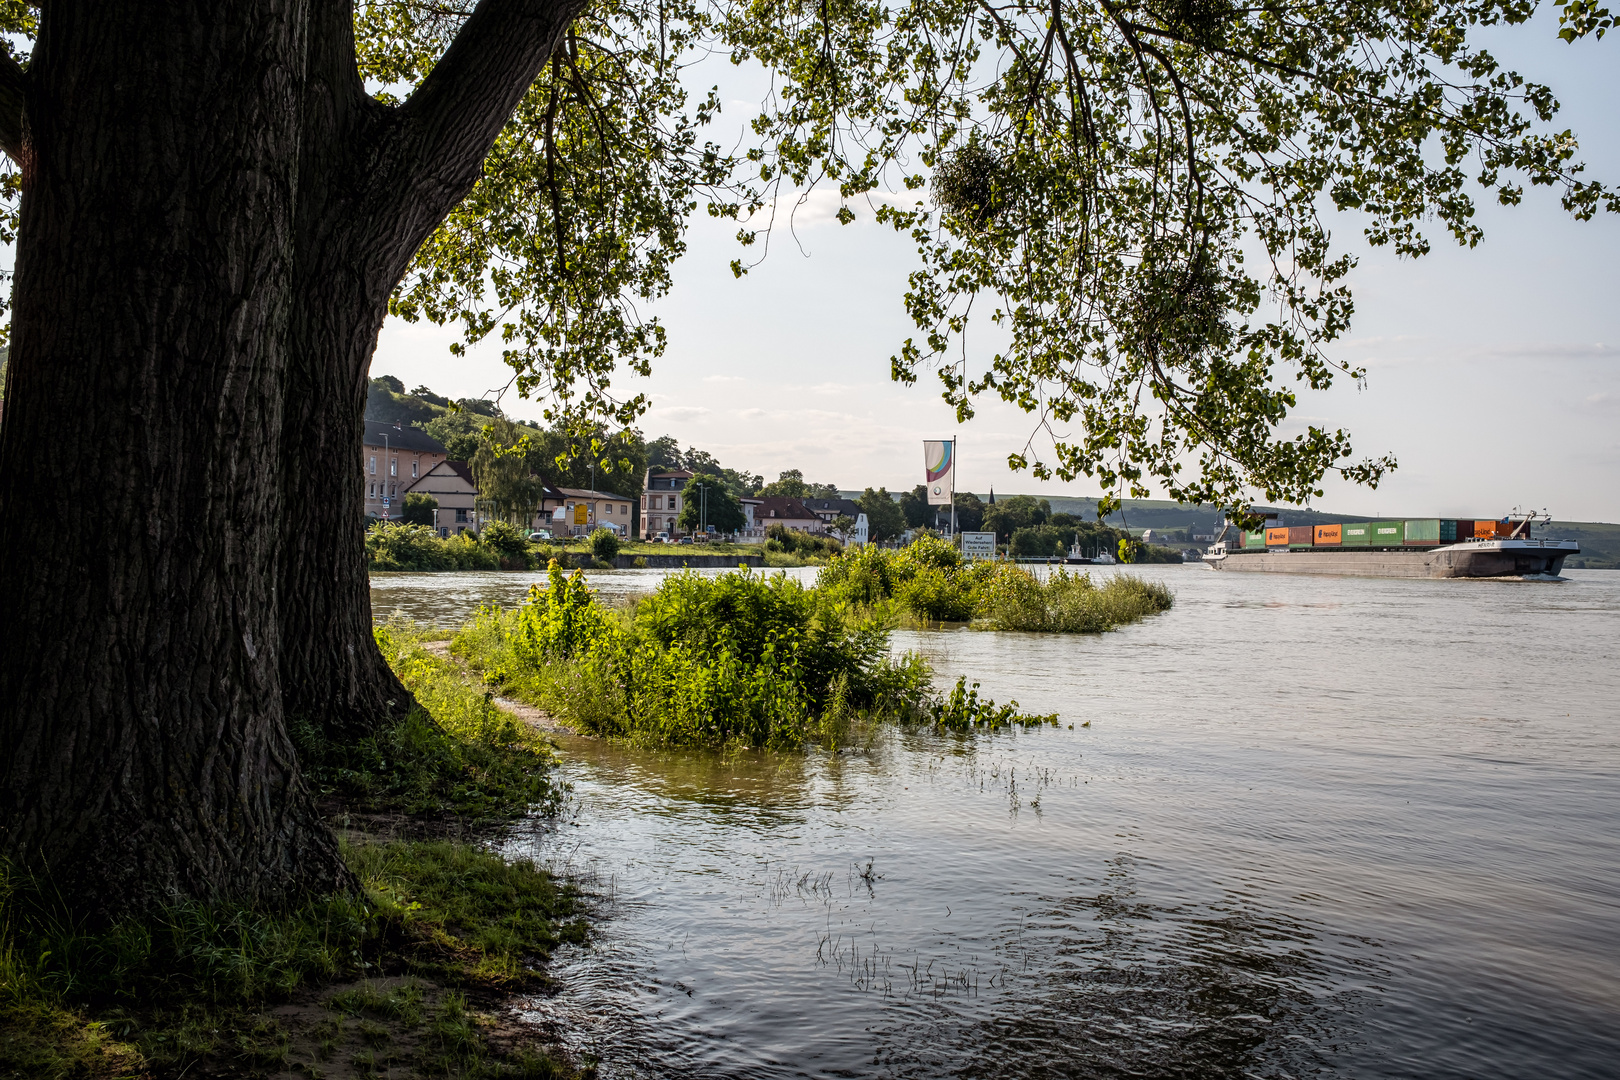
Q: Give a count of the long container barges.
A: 1